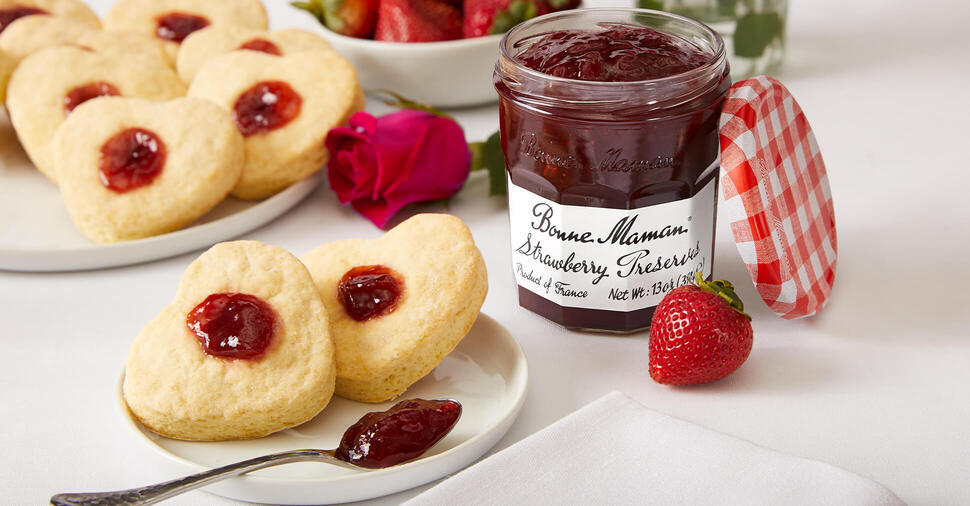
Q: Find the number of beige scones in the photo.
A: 9